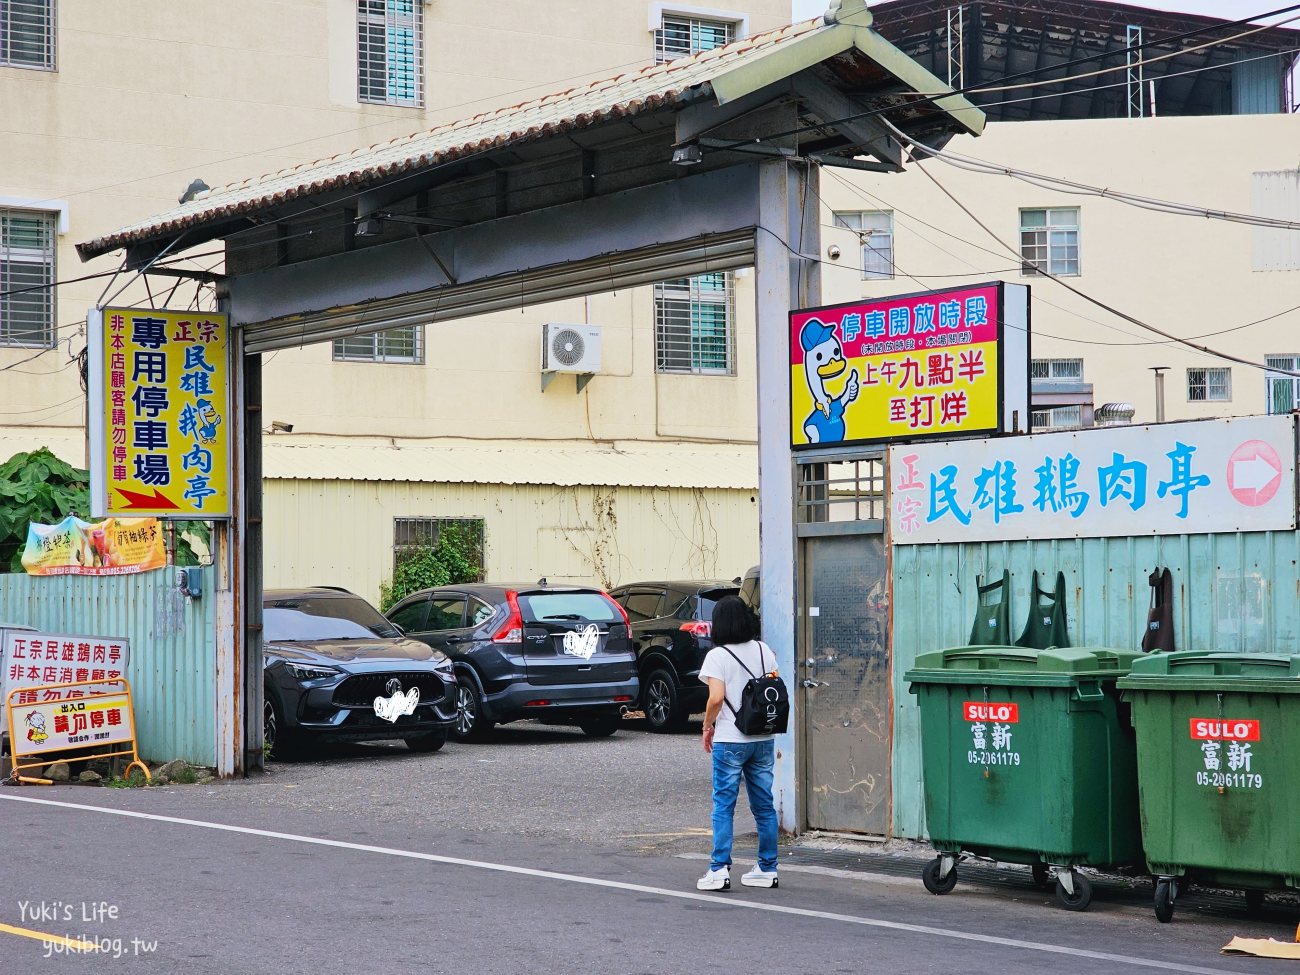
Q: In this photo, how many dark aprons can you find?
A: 3